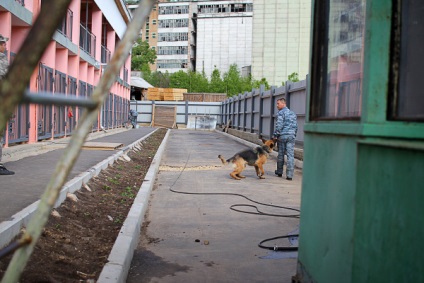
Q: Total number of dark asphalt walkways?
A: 2